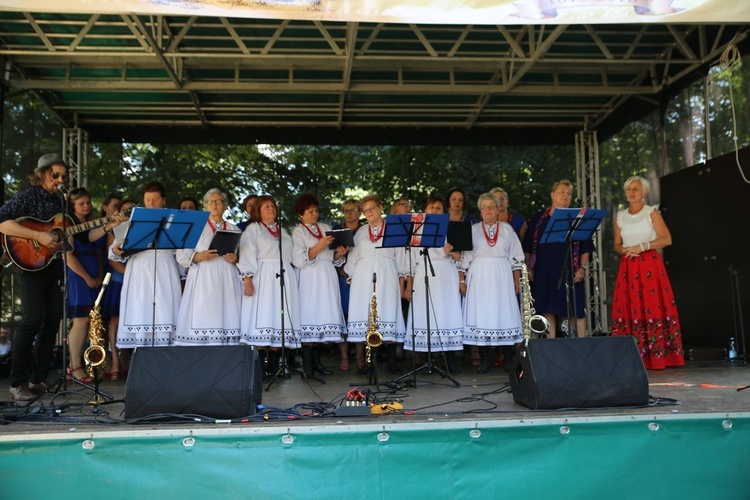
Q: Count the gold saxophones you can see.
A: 2